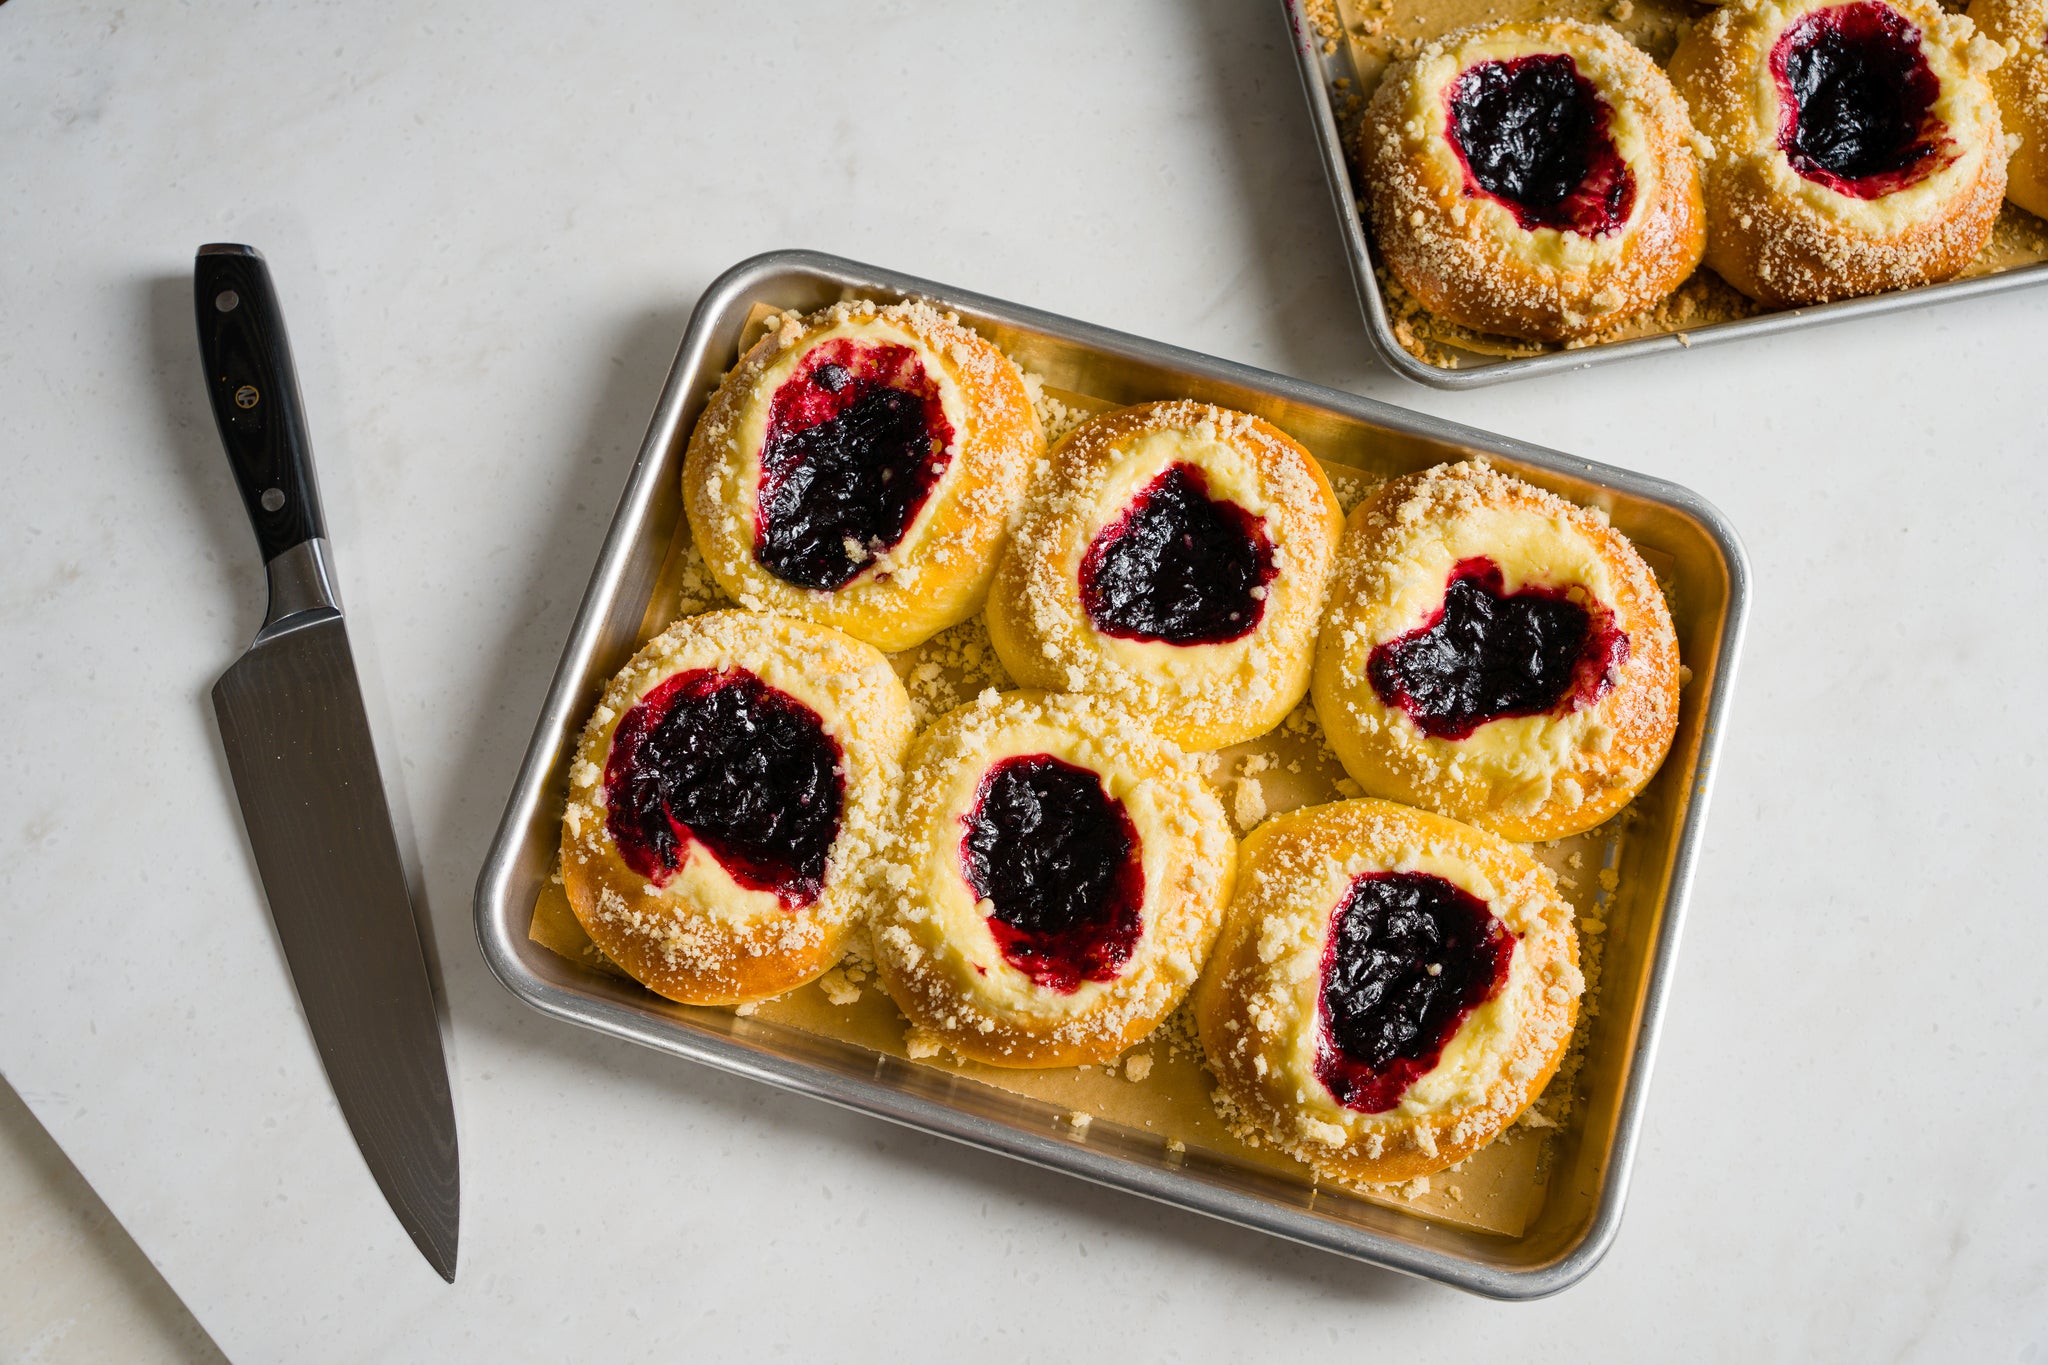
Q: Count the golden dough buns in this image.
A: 9